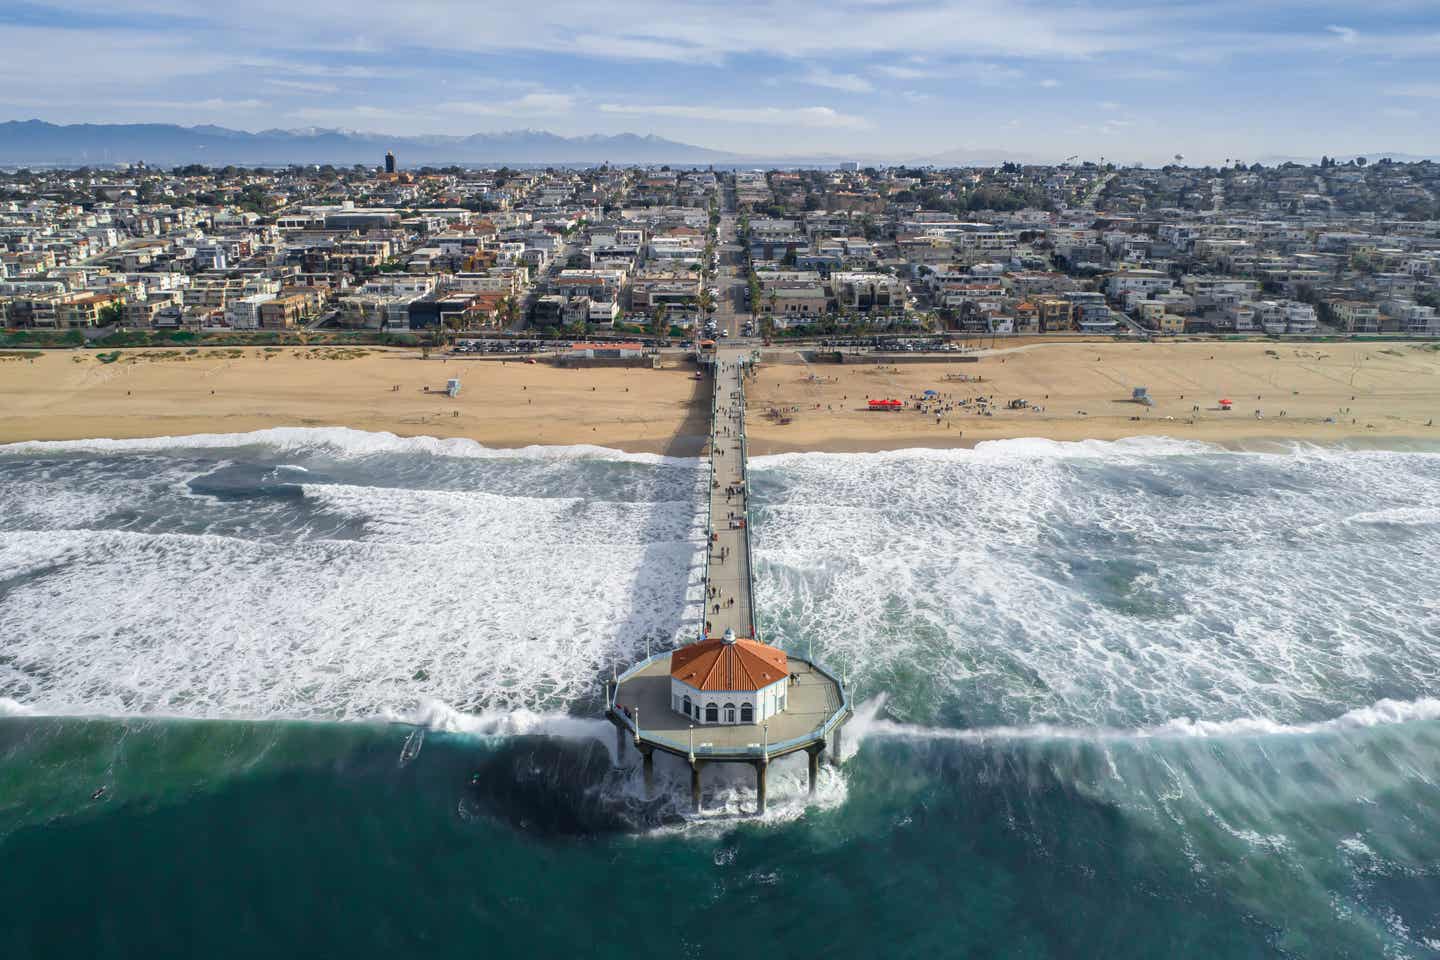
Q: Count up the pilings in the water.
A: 6